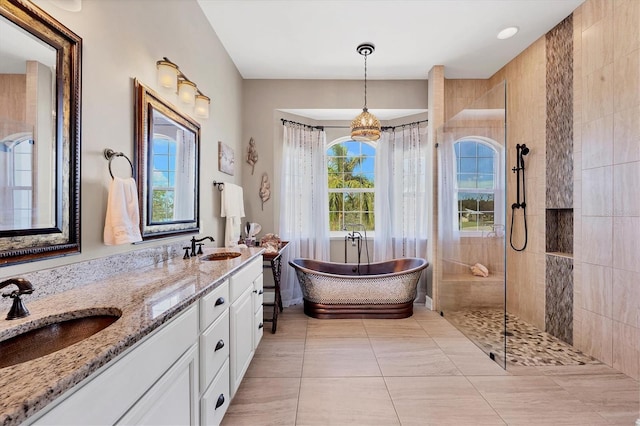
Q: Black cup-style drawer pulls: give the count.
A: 5